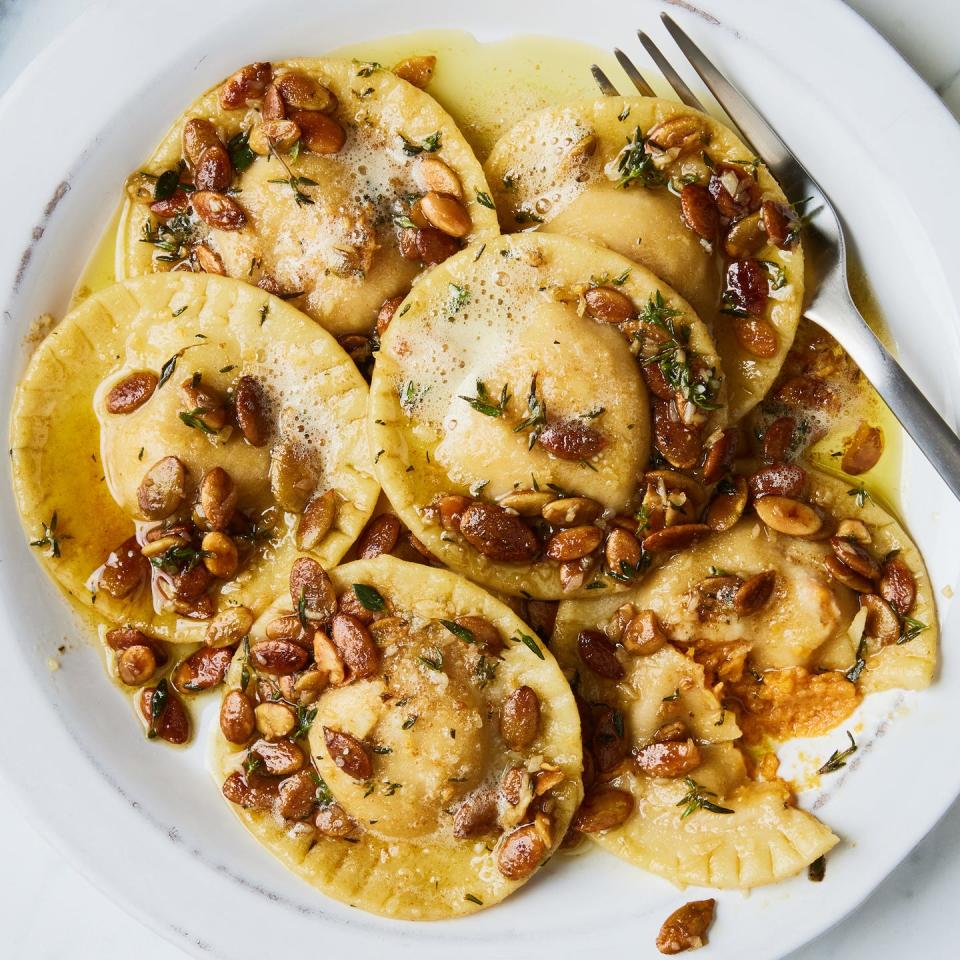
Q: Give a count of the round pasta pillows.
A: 6